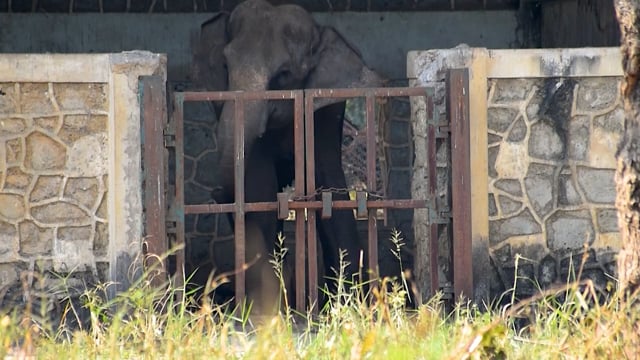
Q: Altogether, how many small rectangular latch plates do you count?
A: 3